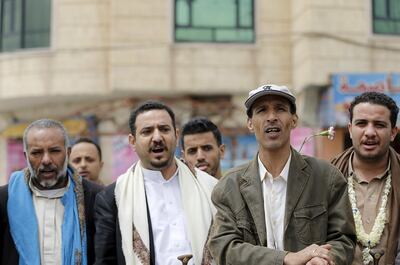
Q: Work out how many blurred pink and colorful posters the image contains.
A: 3